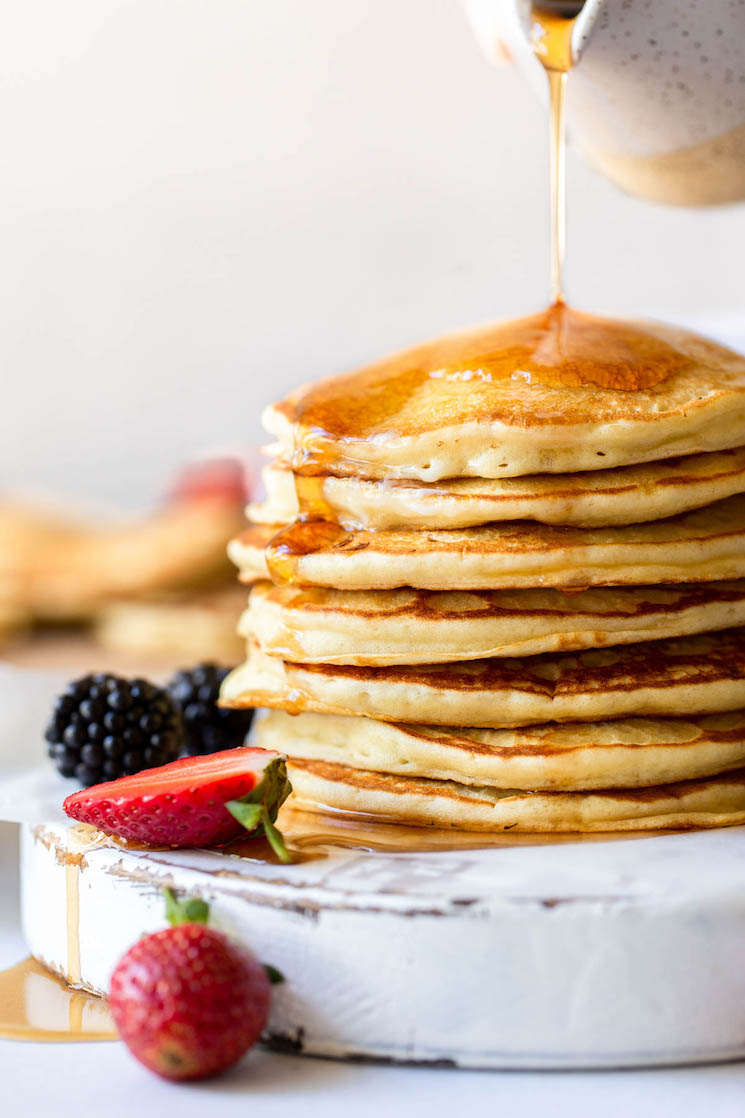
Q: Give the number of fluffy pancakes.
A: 7